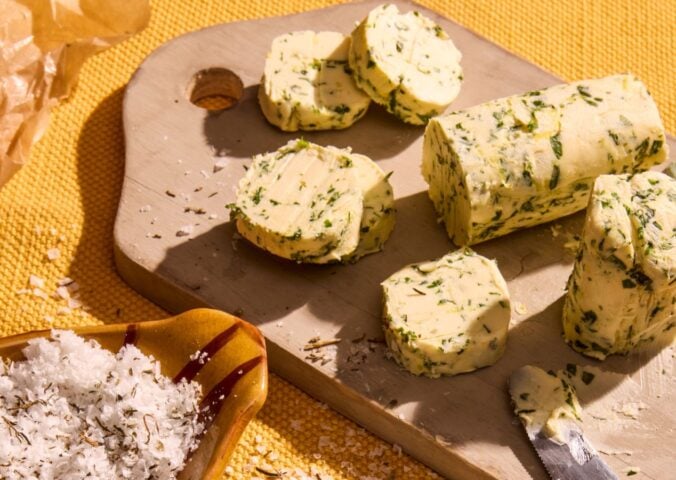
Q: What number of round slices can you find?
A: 5